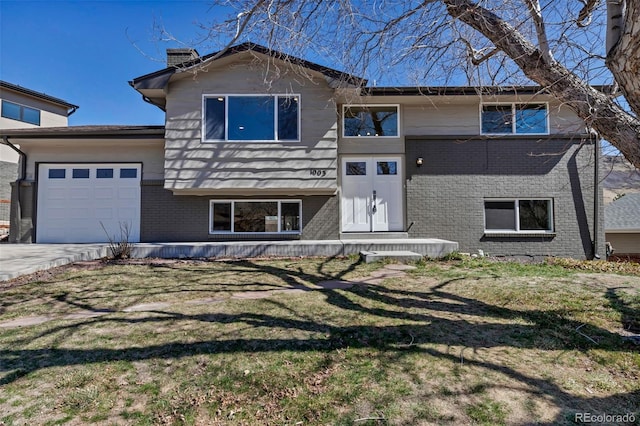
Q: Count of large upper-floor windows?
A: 3